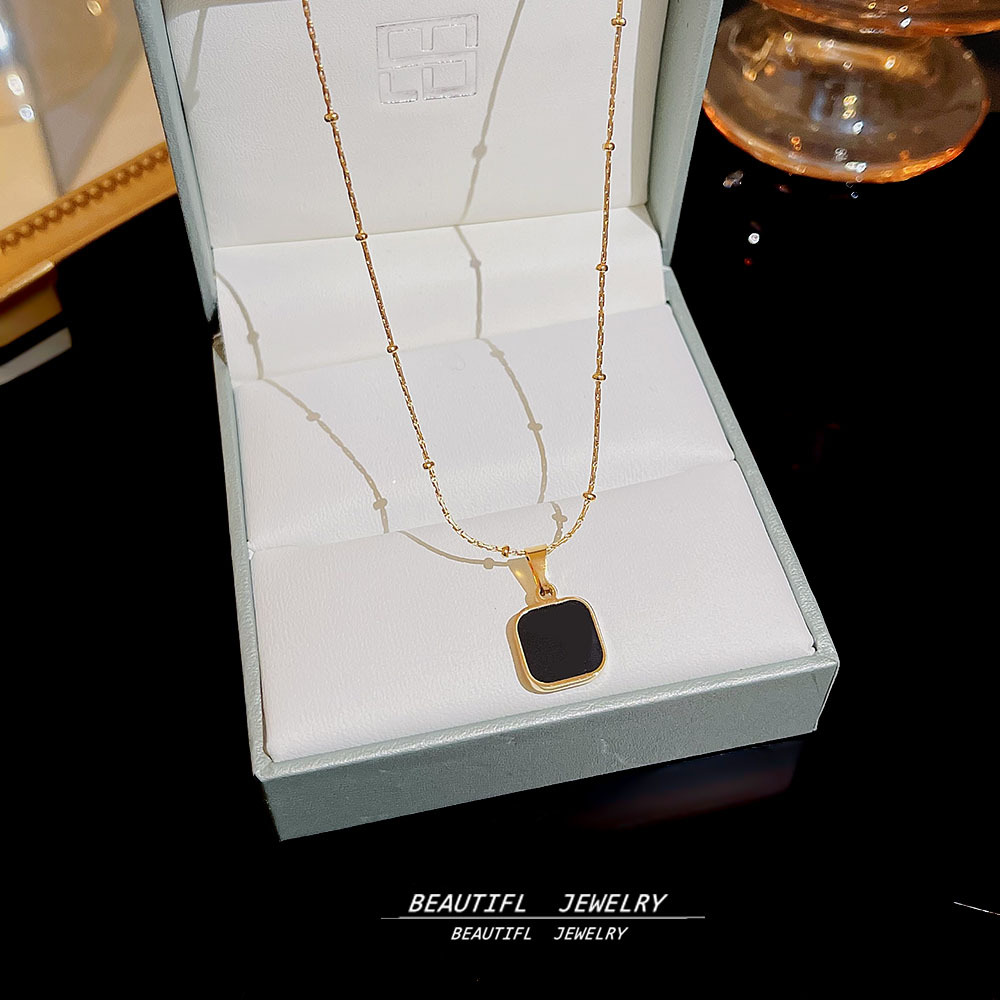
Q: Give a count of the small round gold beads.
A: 10